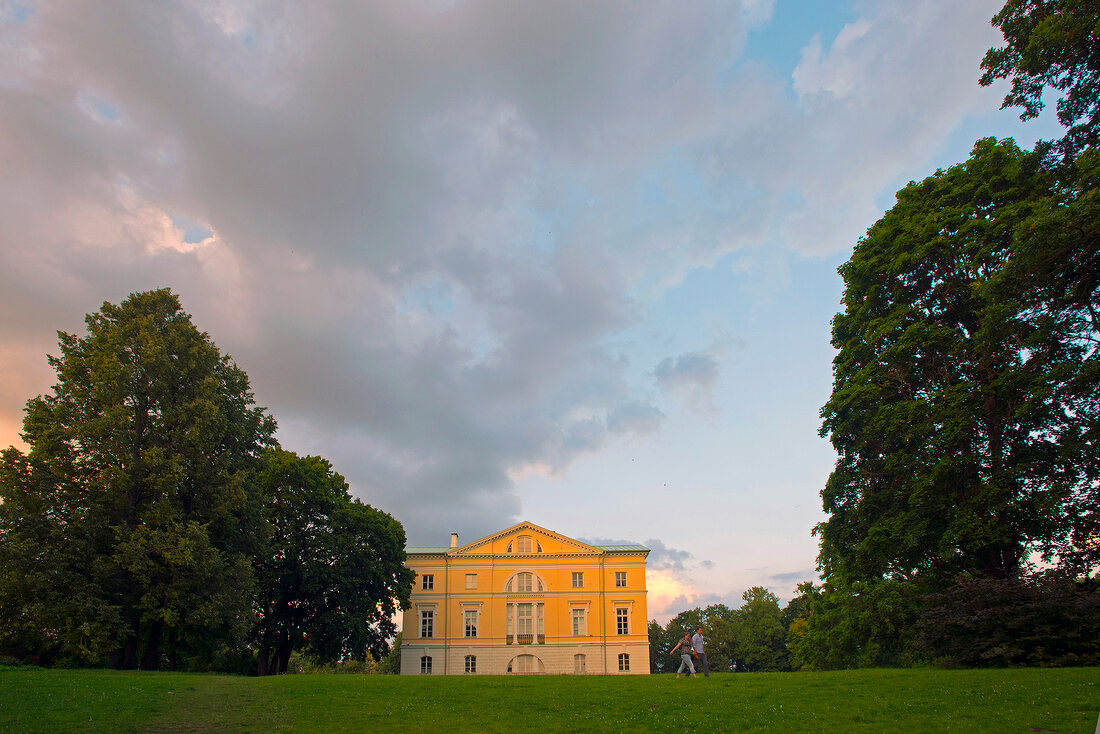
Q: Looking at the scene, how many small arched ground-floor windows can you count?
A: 4